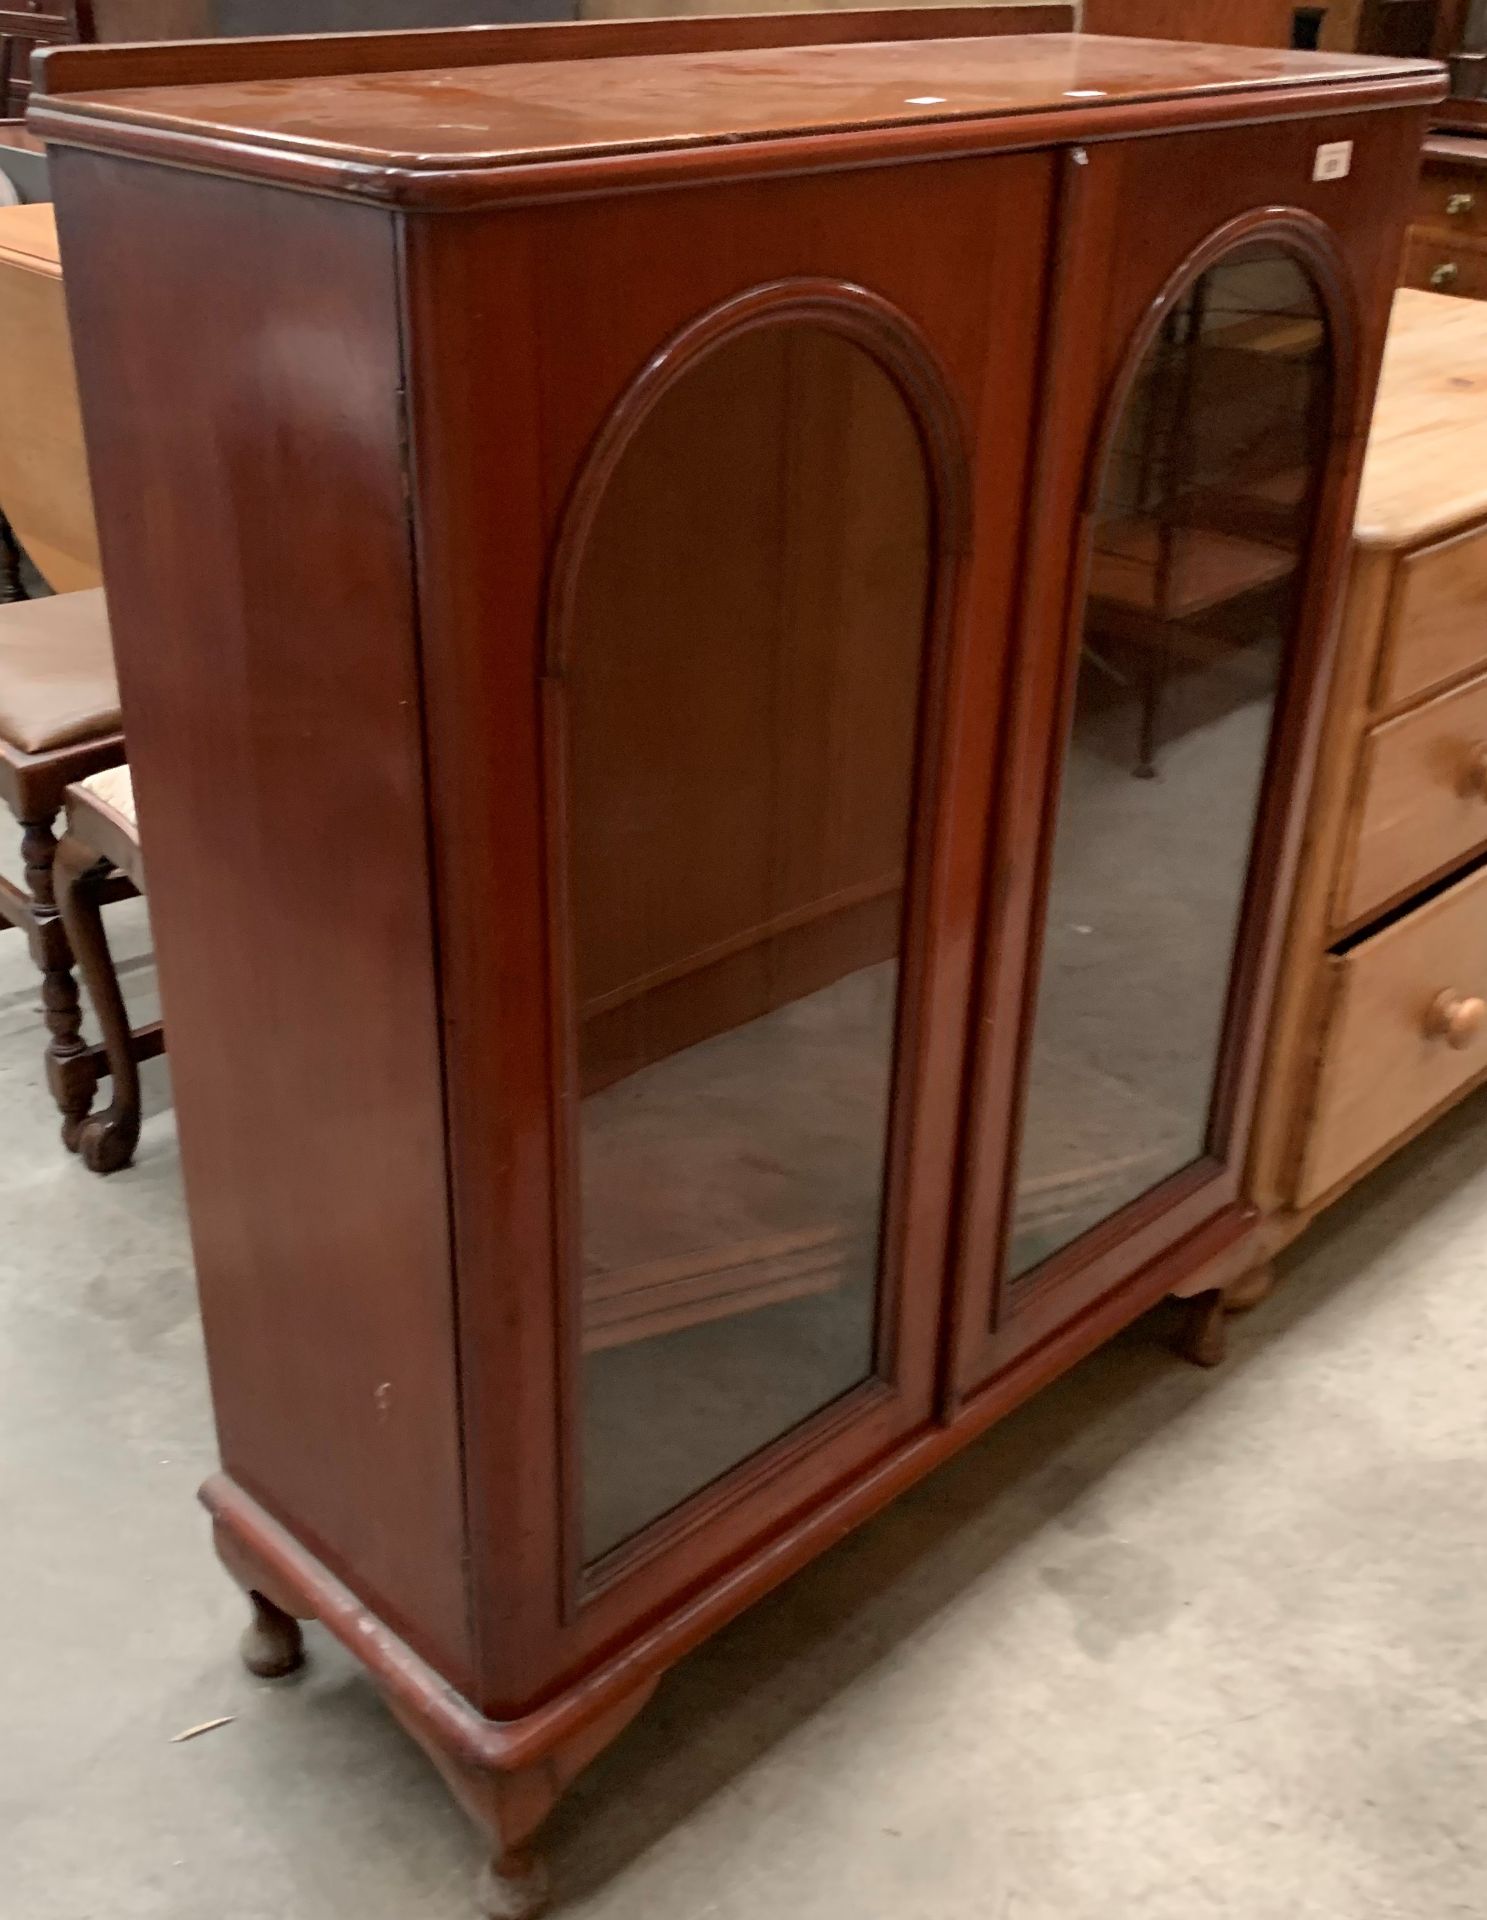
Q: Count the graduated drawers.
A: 3